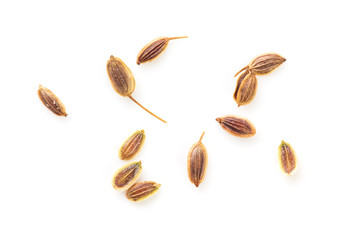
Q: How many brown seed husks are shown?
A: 11